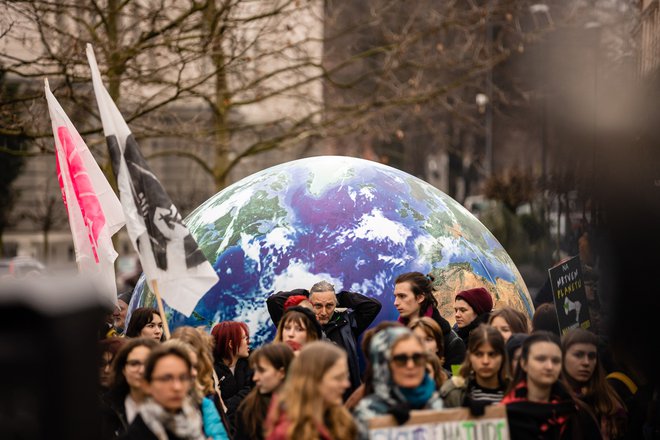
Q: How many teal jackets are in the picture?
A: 1